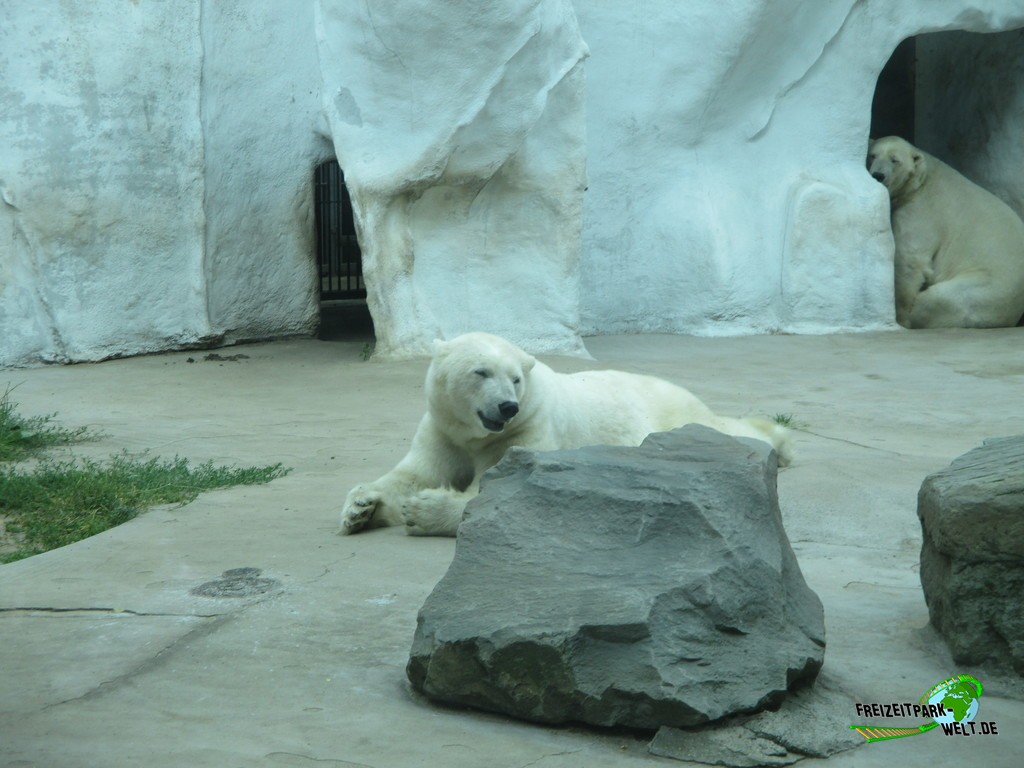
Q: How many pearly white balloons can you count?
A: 0